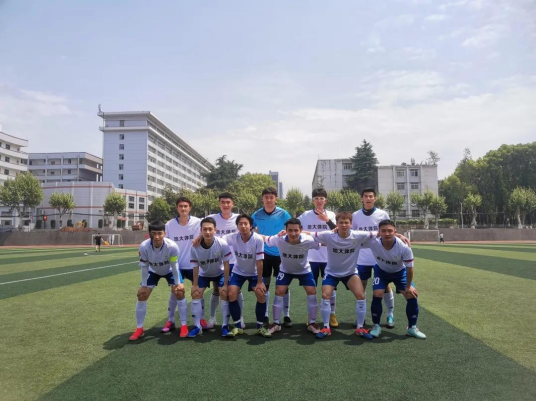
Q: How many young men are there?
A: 11